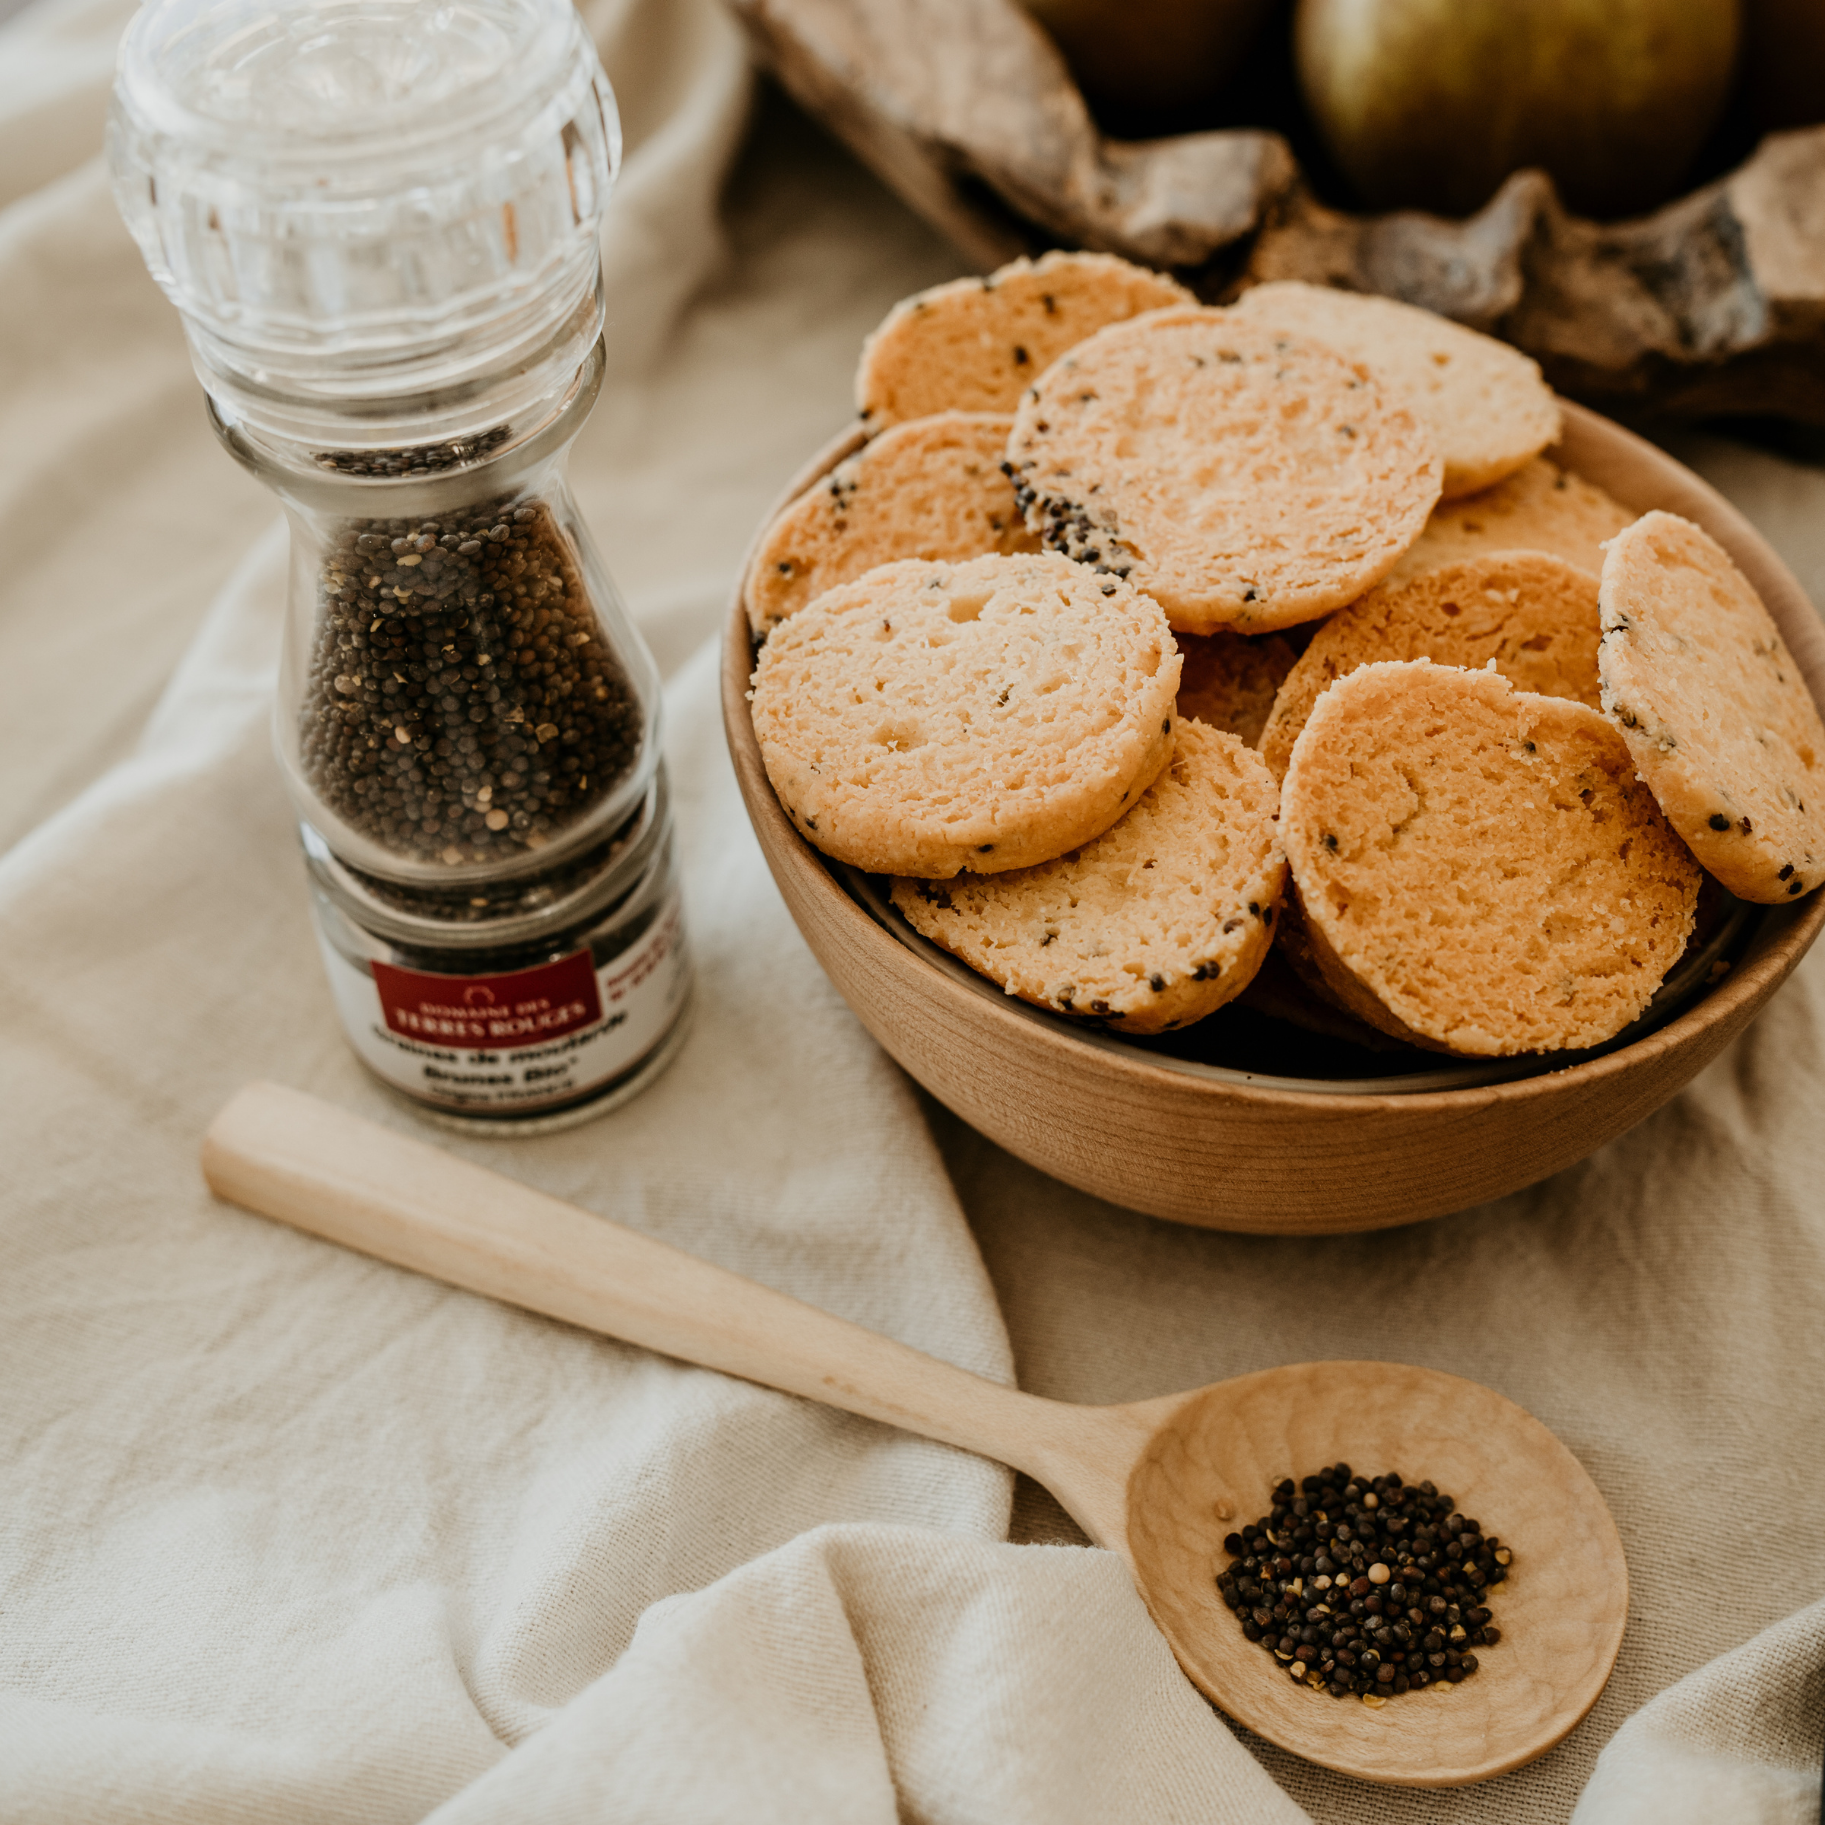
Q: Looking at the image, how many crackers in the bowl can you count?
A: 11